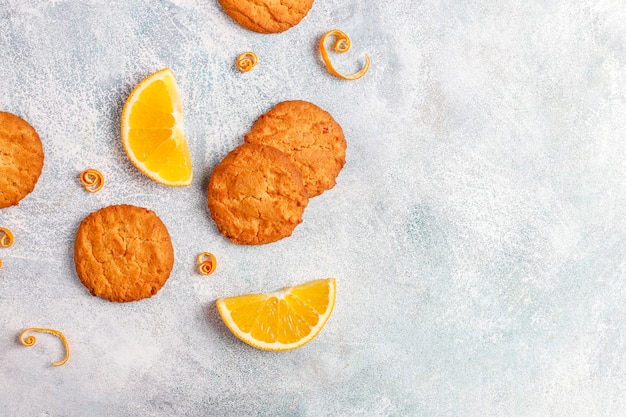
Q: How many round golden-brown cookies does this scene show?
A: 5